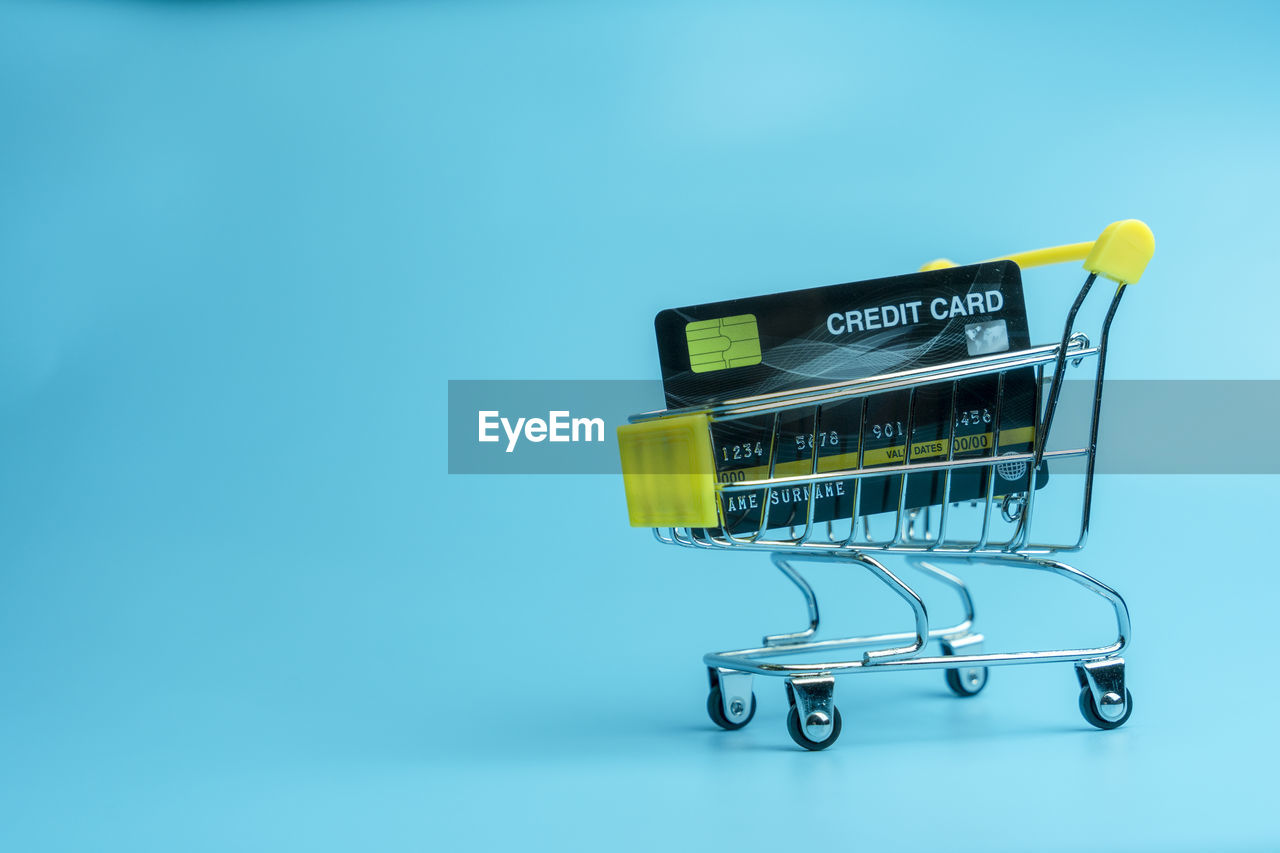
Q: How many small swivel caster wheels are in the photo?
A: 4